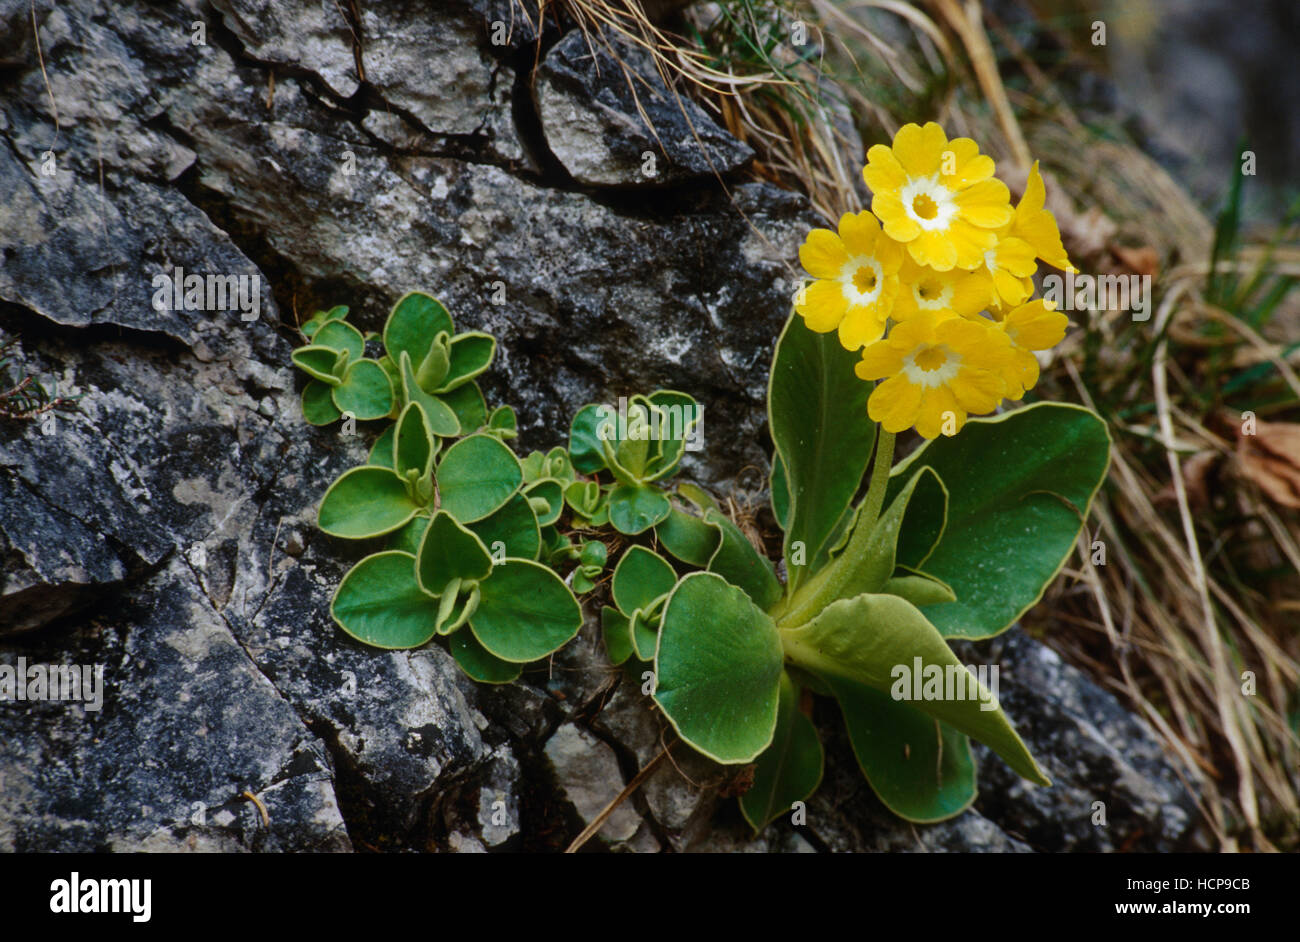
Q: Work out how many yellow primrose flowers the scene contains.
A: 7